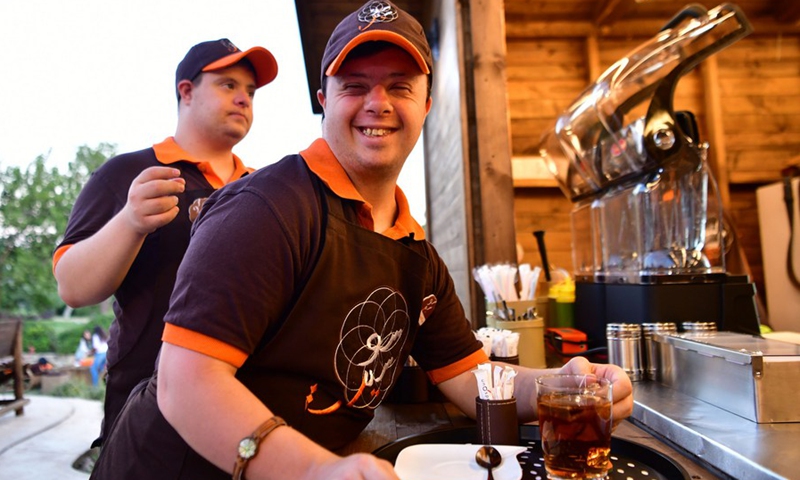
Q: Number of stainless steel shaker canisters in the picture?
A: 3